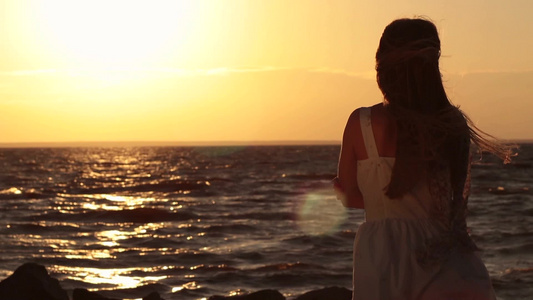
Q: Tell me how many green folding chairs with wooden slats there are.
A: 0